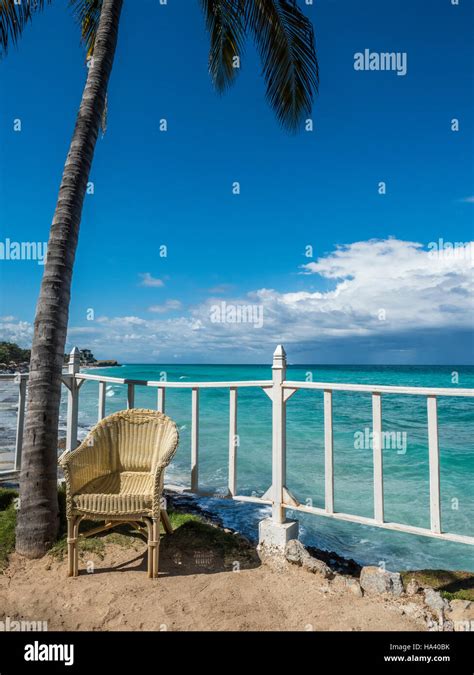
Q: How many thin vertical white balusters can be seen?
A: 9